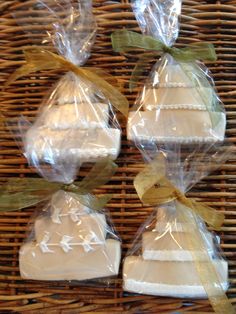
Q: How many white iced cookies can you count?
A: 4